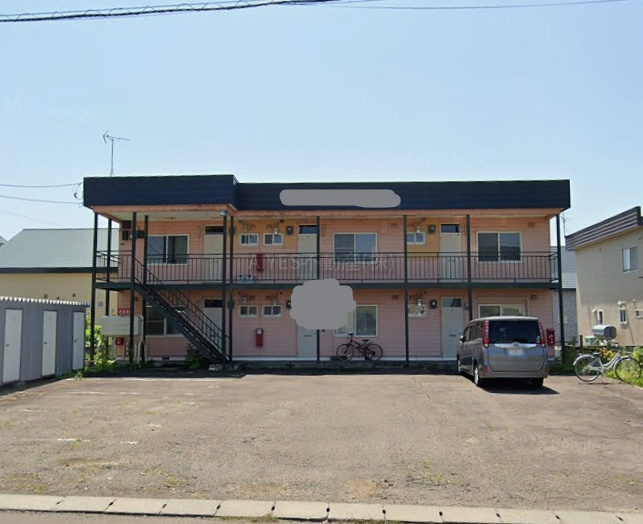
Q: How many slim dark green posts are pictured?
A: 10